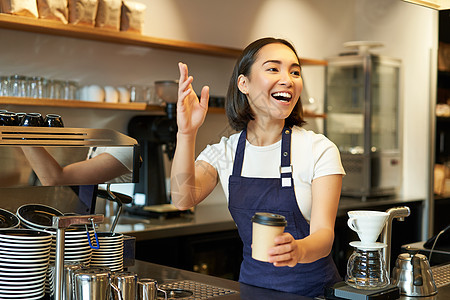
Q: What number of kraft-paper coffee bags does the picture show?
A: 5